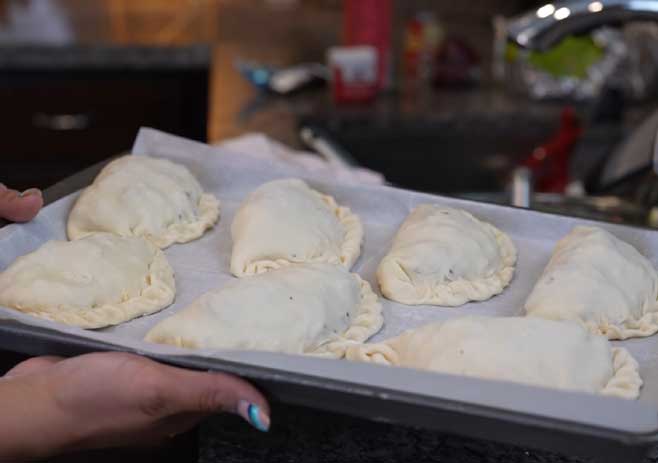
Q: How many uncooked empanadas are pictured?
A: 7